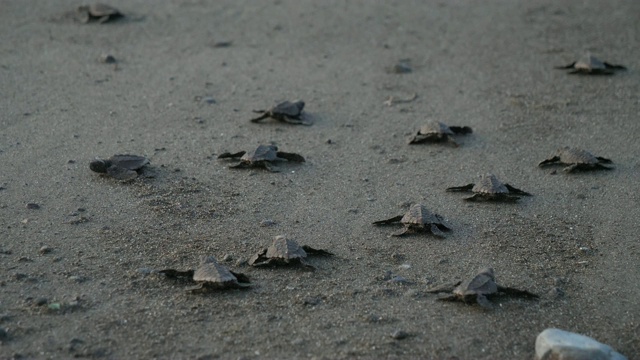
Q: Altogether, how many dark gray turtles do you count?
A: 12